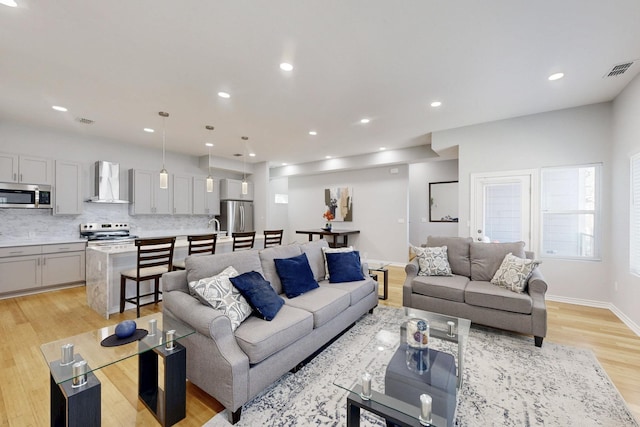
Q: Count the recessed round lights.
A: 14